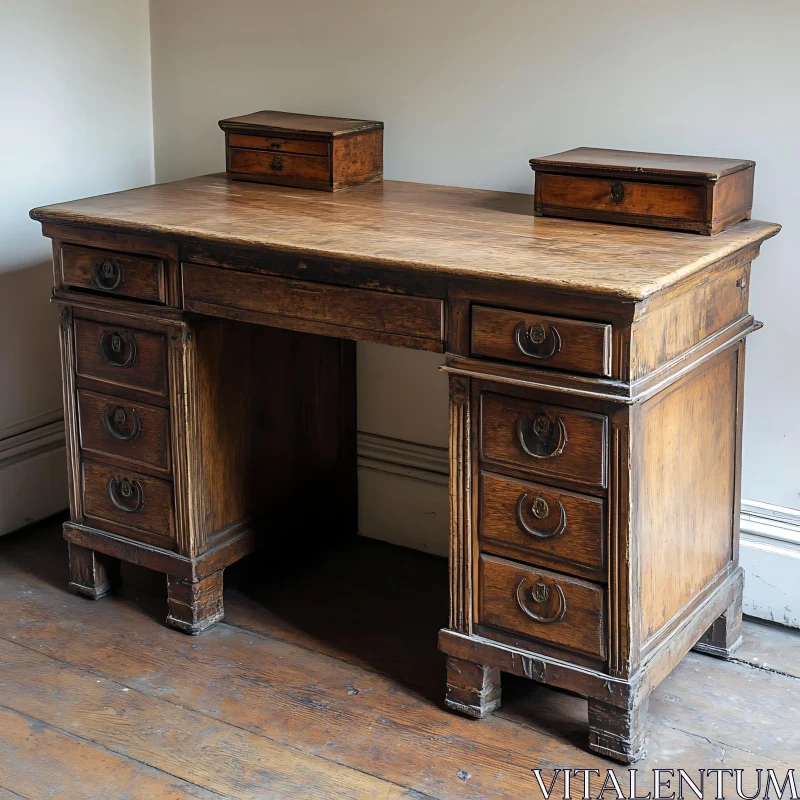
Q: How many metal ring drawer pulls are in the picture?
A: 8